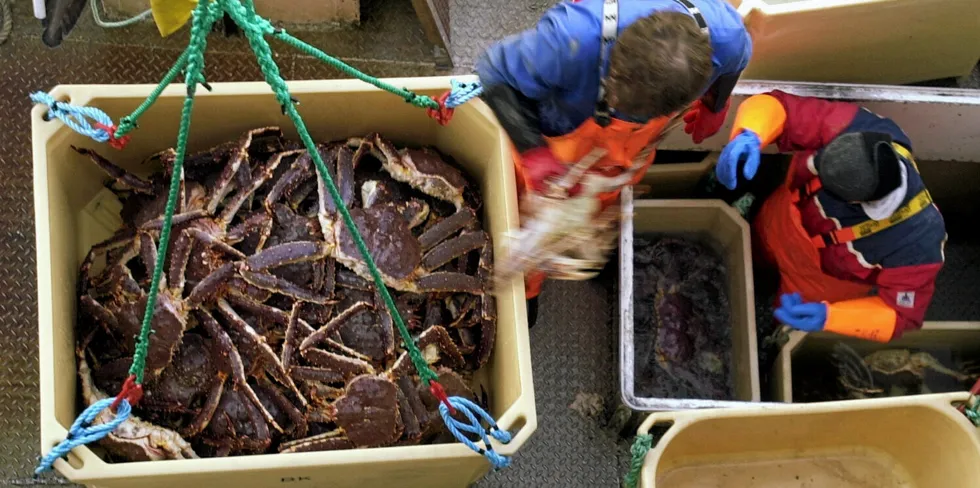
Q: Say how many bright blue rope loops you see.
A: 4